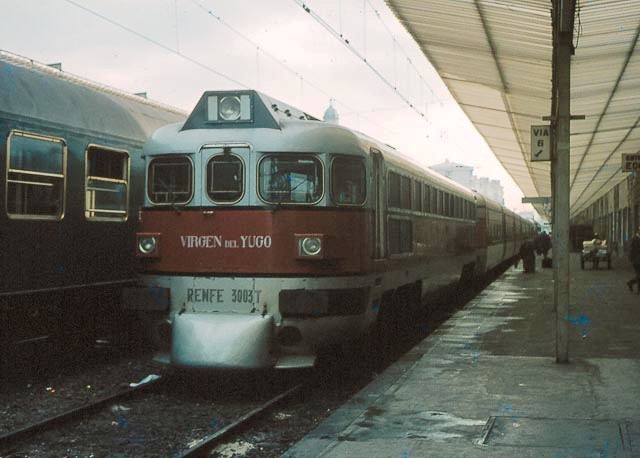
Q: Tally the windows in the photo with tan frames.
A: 2